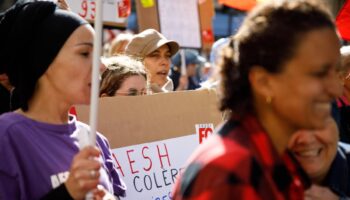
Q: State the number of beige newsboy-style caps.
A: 1